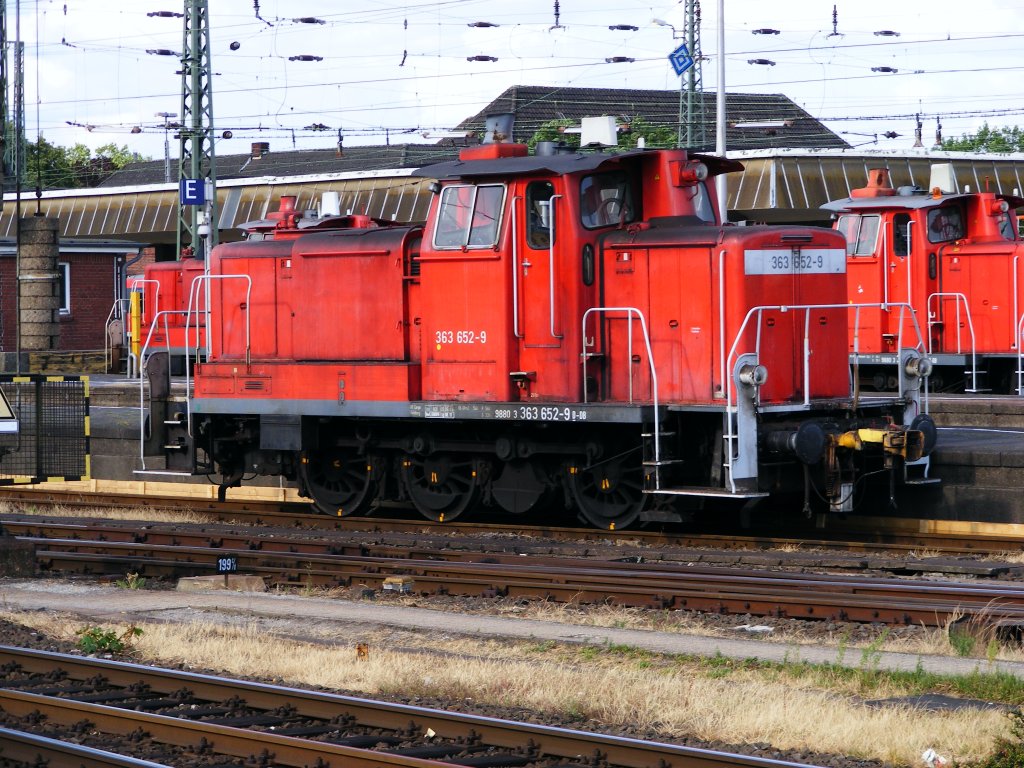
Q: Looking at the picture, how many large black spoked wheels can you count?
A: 3